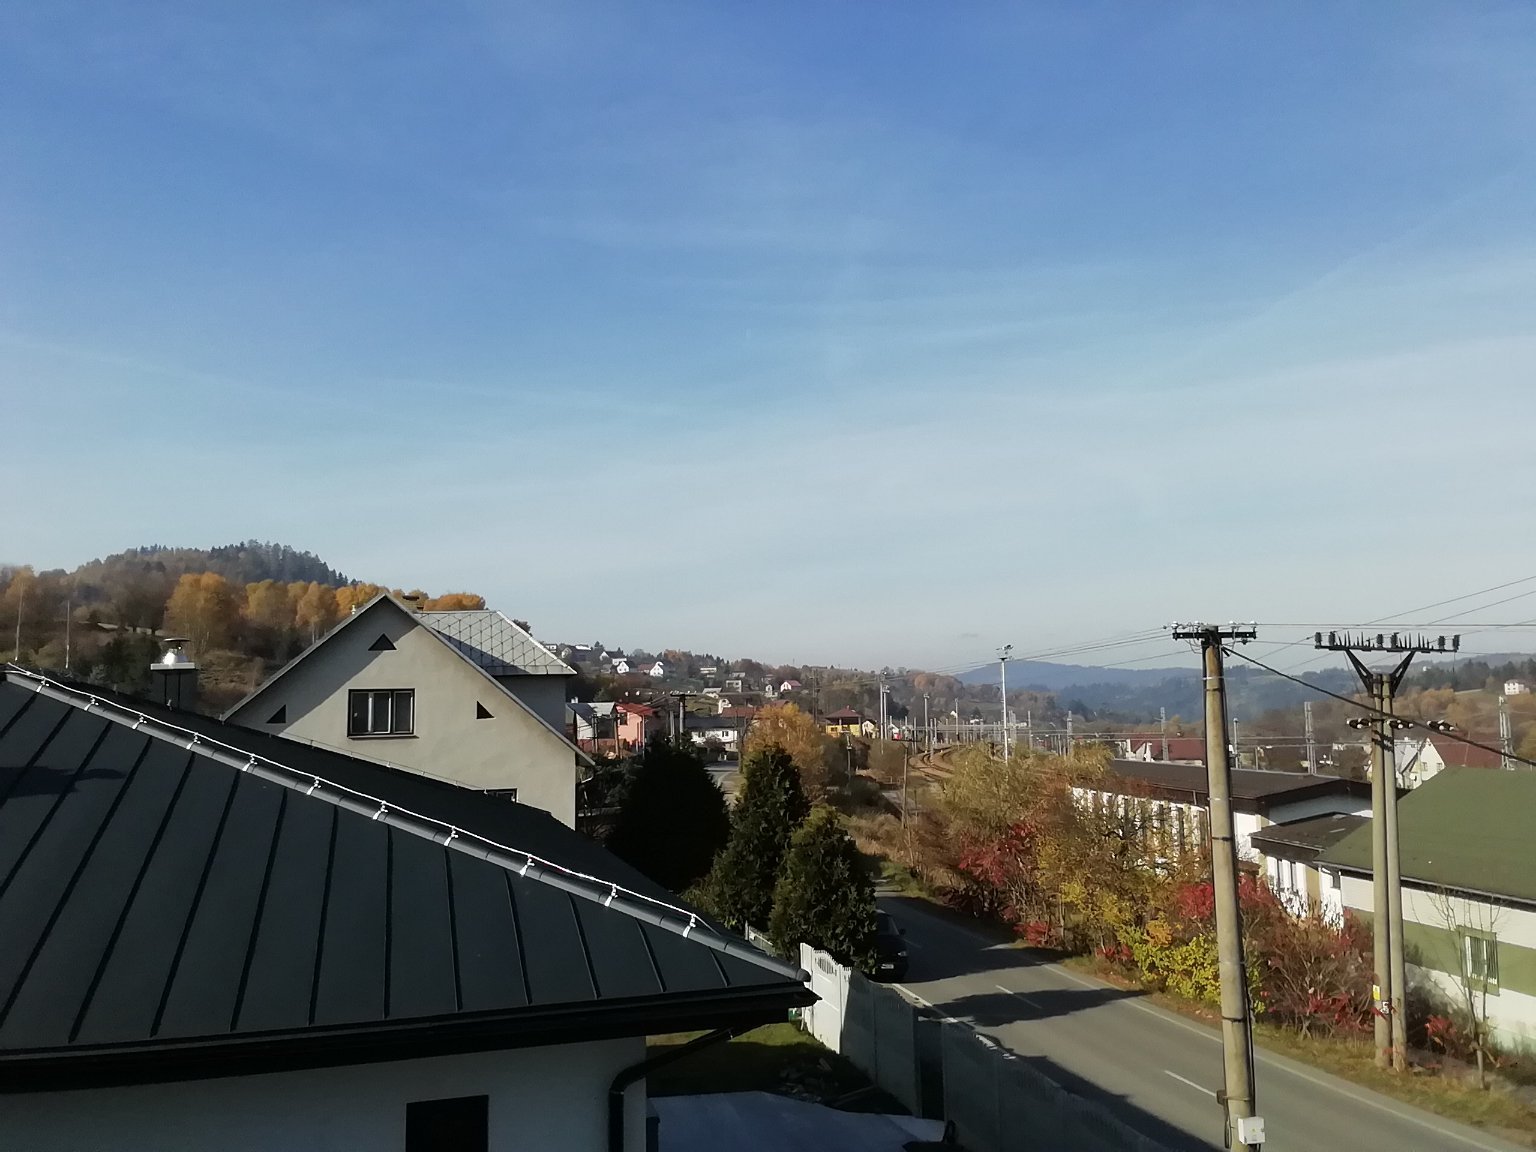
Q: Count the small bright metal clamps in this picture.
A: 11